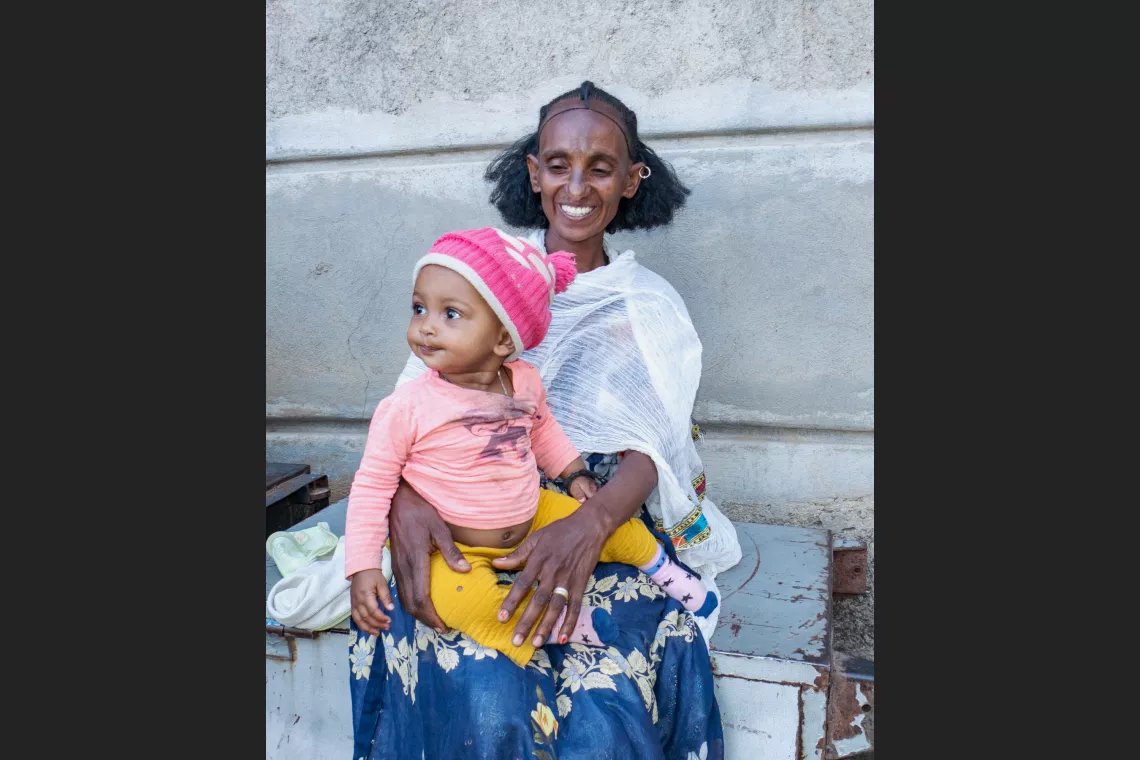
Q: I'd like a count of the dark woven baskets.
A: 0